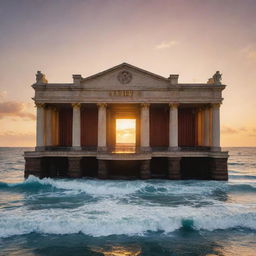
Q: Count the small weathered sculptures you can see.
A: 2